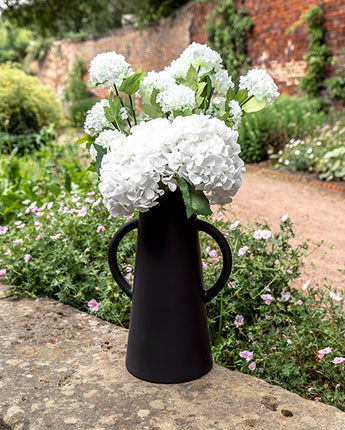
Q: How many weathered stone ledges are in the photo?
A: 1